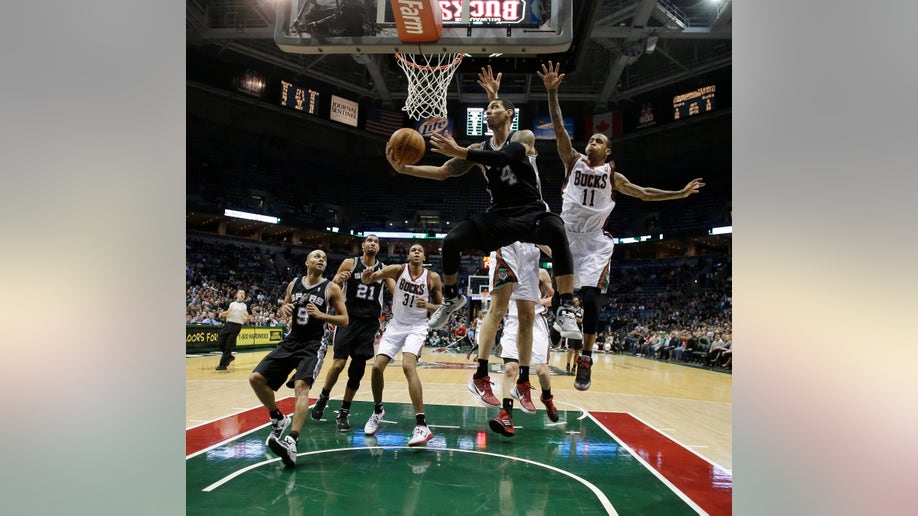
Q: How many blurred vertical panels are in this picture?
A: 2